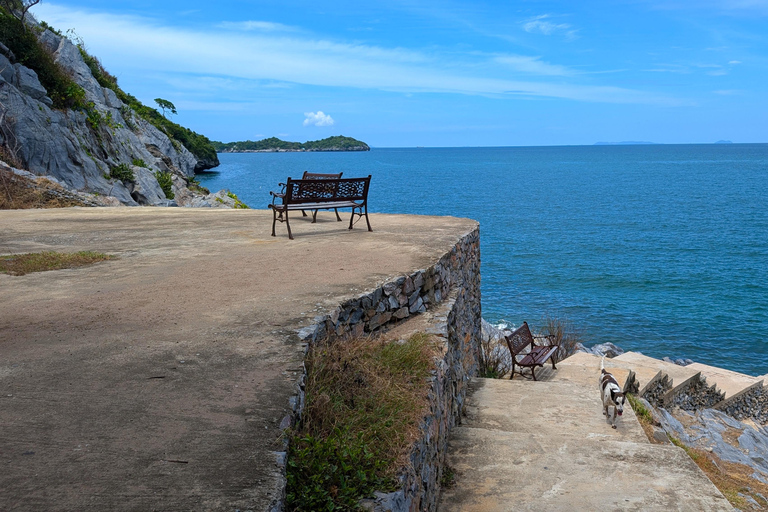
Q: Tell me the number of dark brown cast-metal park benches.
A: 3